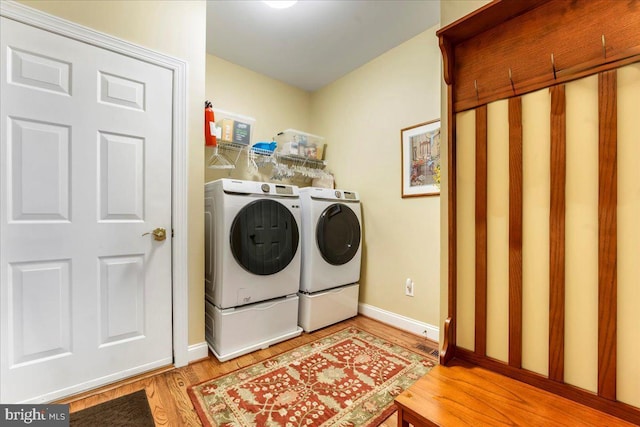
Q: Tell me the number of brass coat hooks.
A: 4